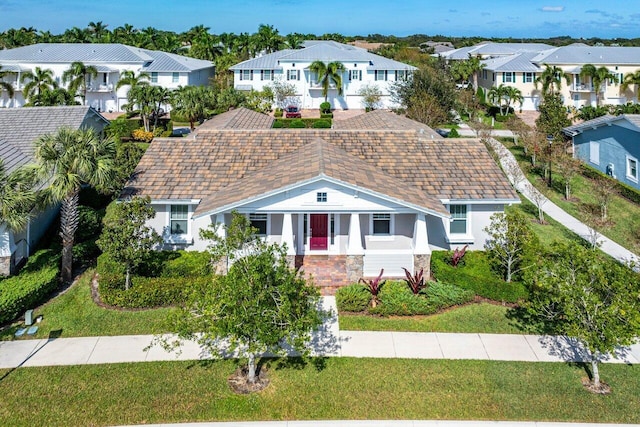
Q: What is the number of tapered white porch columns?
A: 4